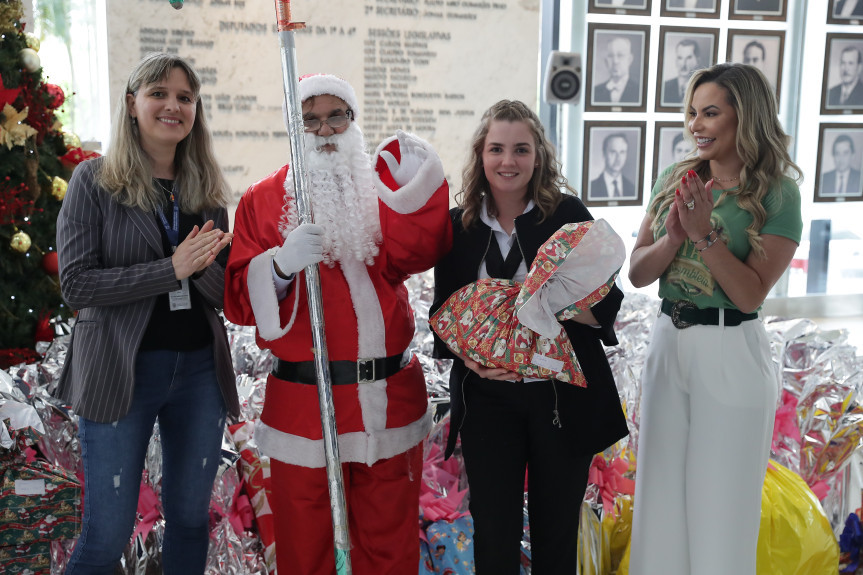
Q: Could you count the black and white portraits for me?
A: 11